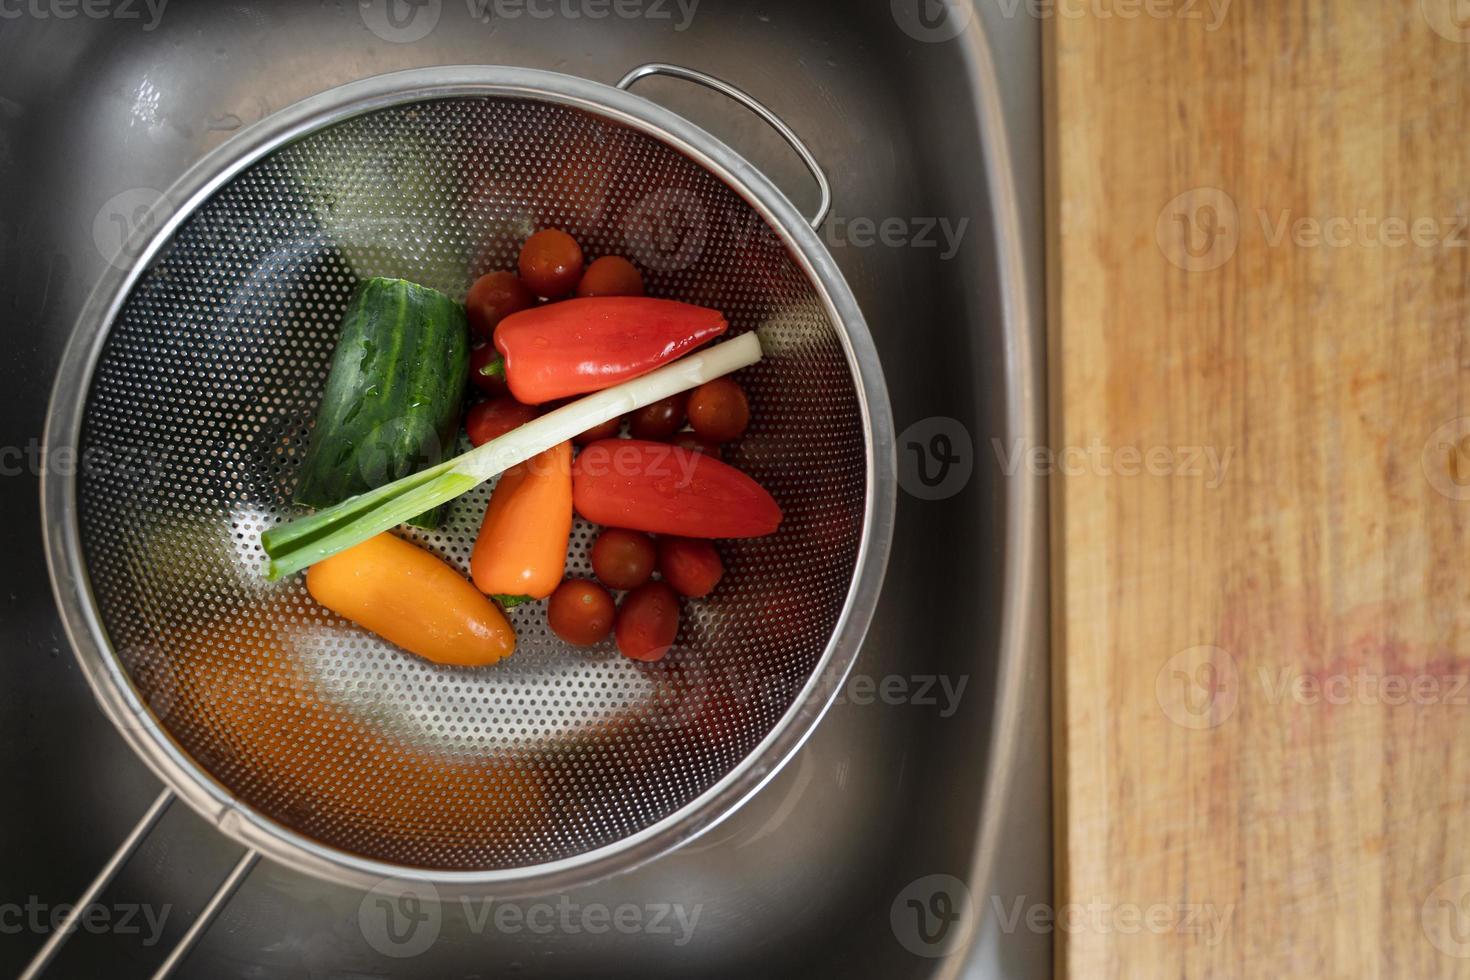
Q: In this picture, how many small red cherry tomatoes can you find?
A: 13